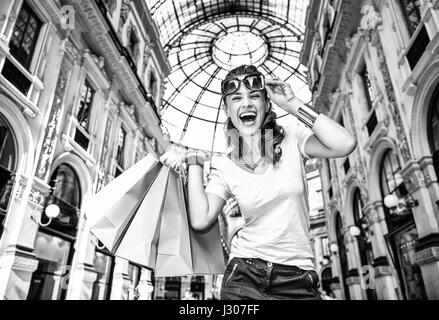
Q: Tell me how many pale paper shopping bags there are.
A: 3